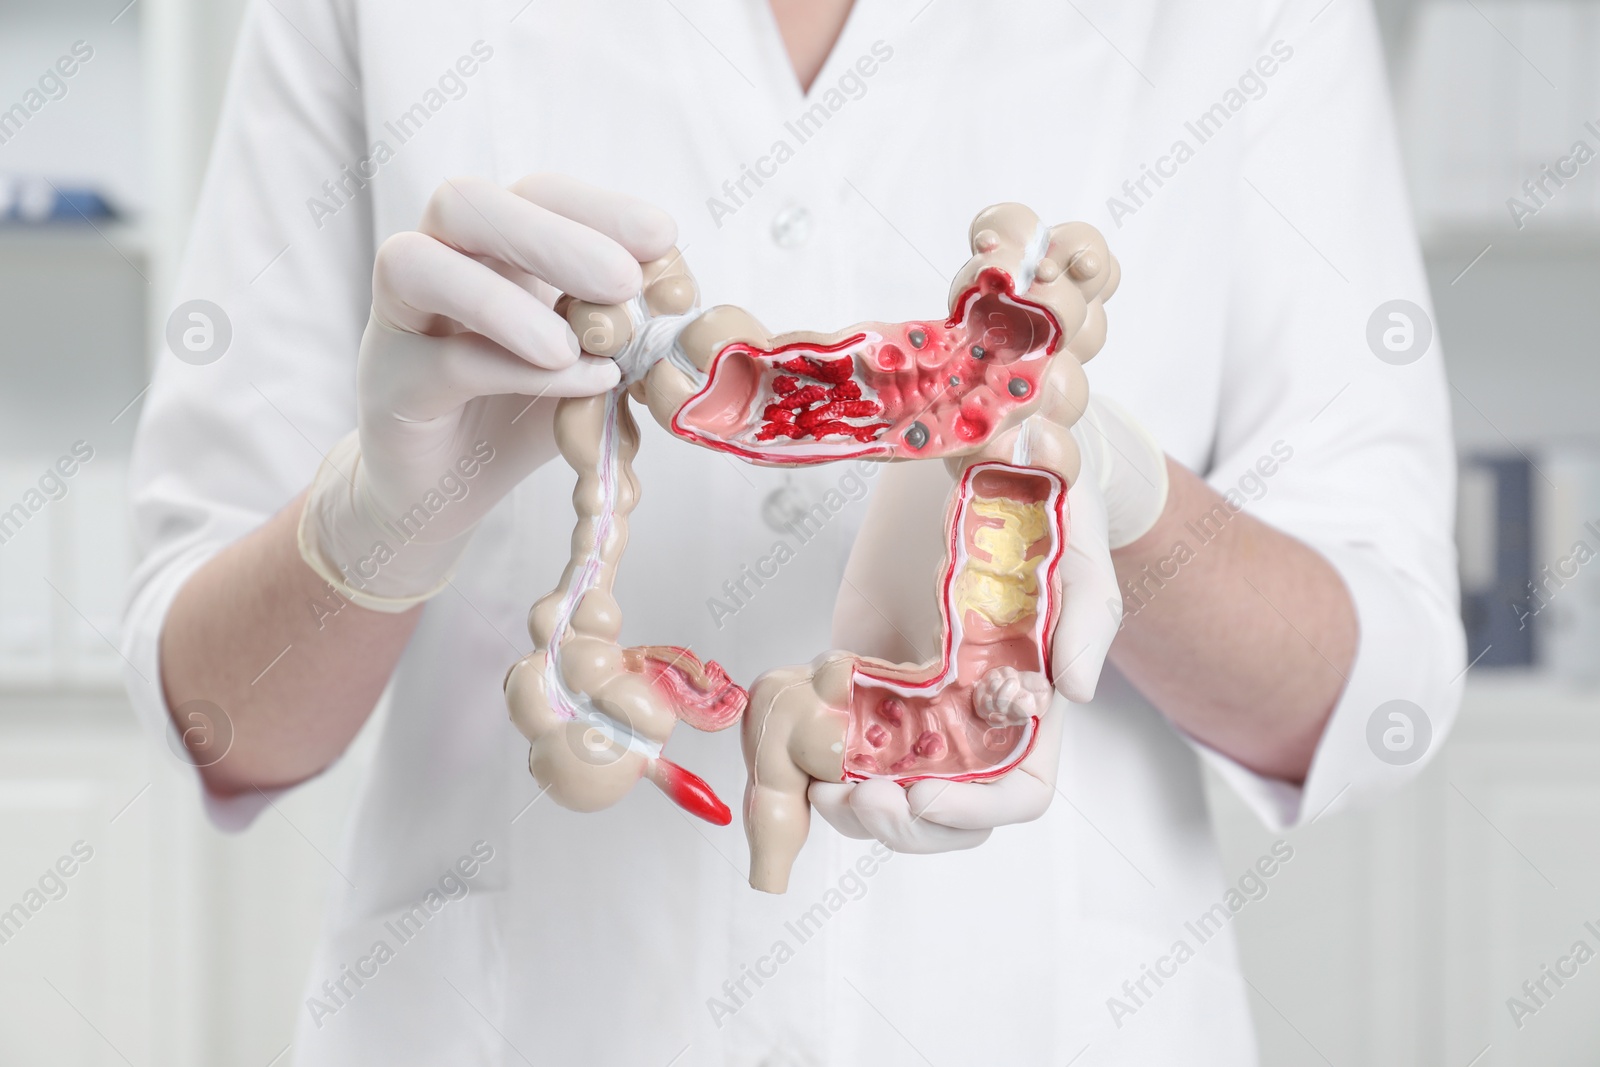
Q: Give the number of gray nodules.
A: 5